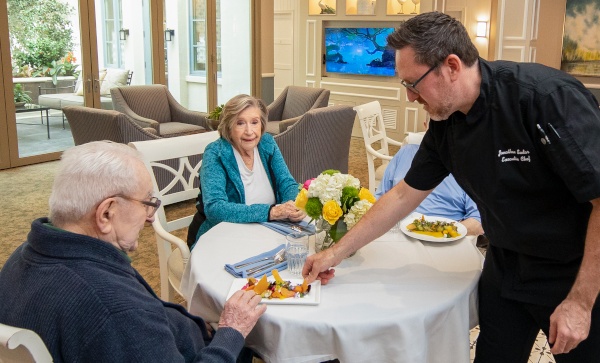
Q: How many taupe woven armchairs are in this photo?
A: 4